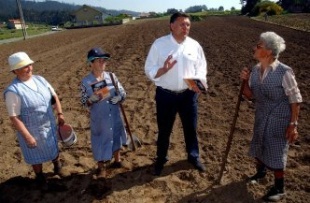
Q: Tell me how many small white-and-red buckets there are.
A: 1